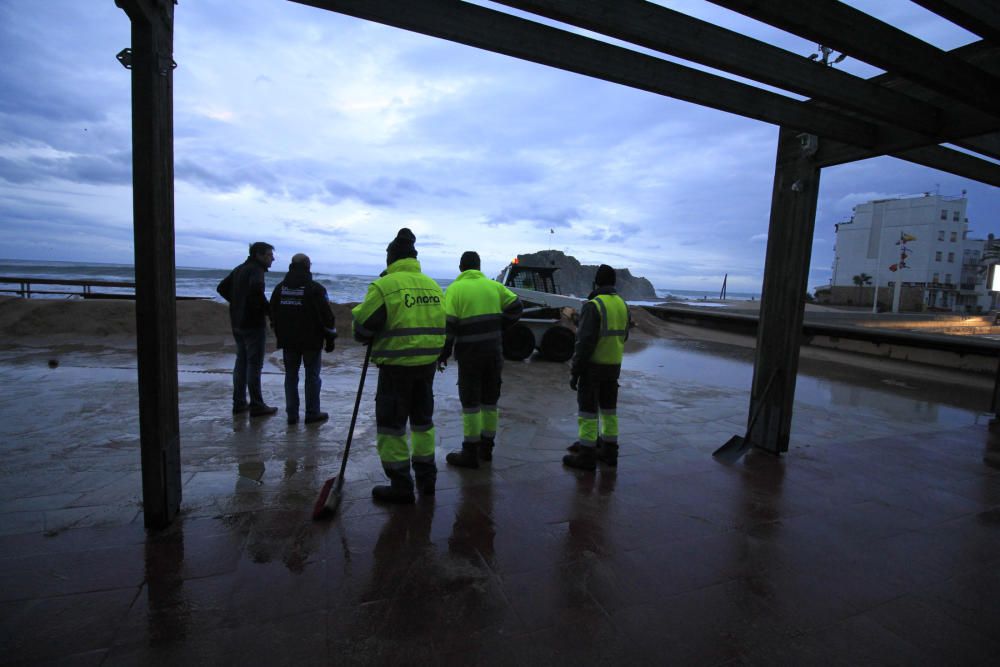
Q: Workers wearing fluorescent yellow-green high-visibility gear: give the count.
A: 3